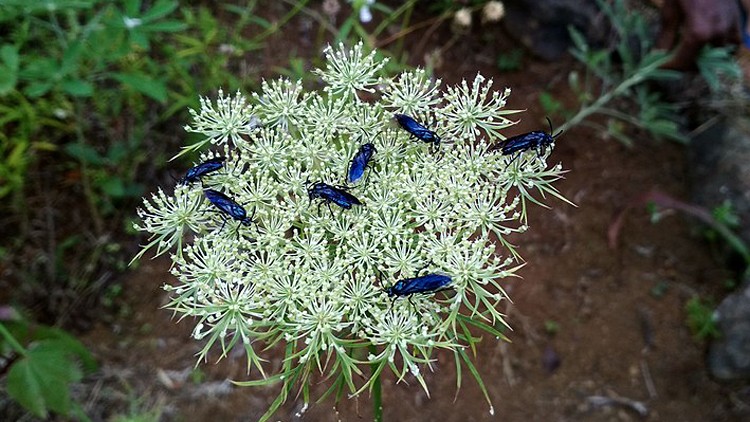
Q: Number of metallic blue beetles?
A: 7